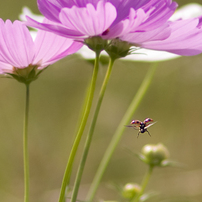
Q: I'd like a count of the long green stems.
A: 4